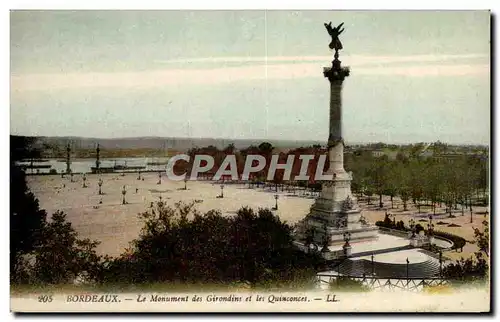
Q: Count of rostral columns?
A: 2